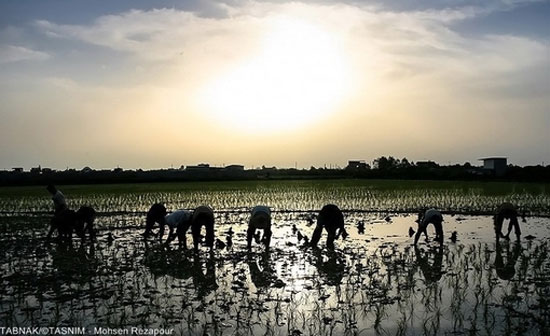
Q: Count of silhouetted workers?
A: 10